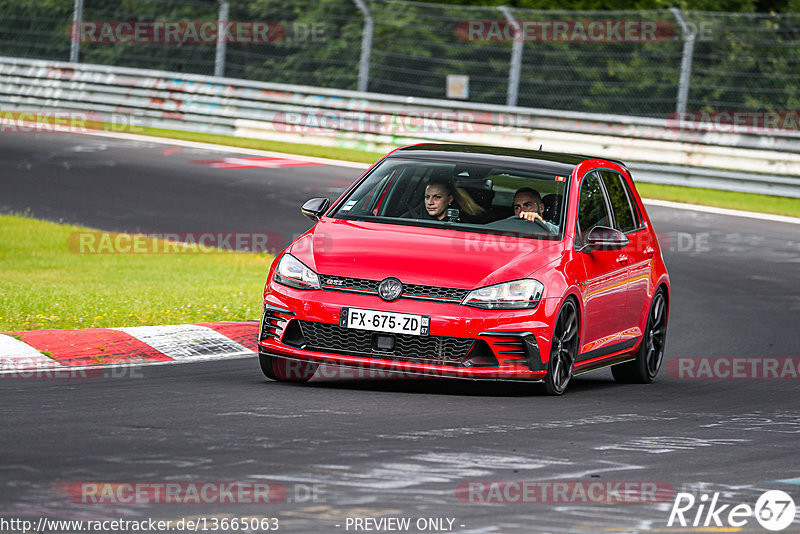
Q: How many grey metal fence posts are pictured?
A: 5